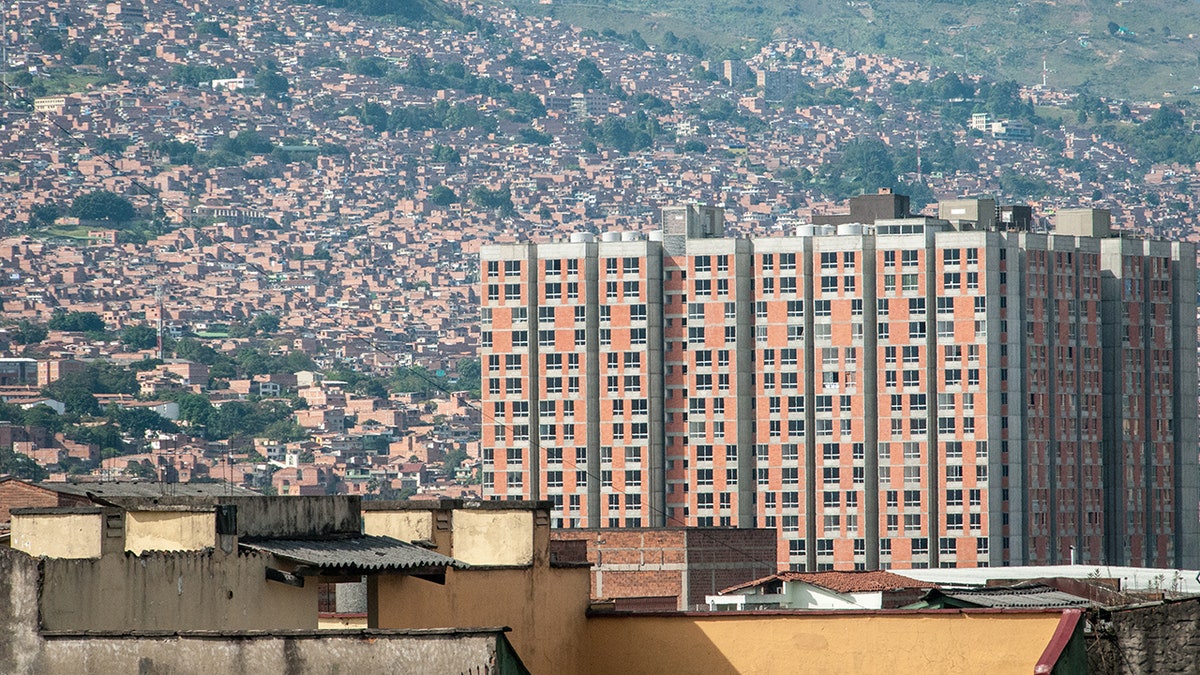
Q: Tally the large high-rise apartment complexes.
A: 1